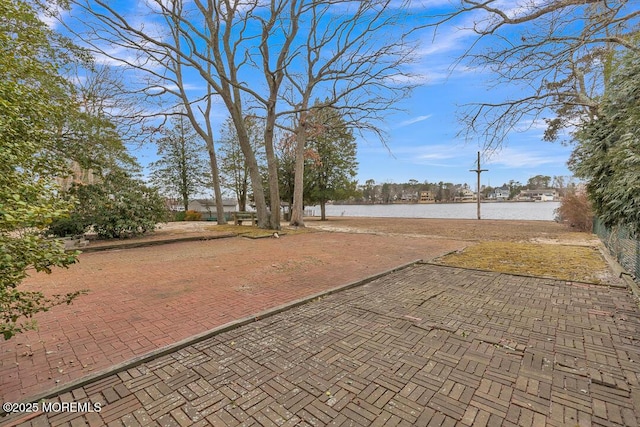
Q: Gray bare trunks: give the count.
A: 4